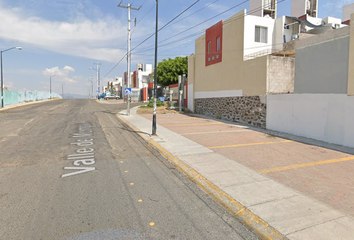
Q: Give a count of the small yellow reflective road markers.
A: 7